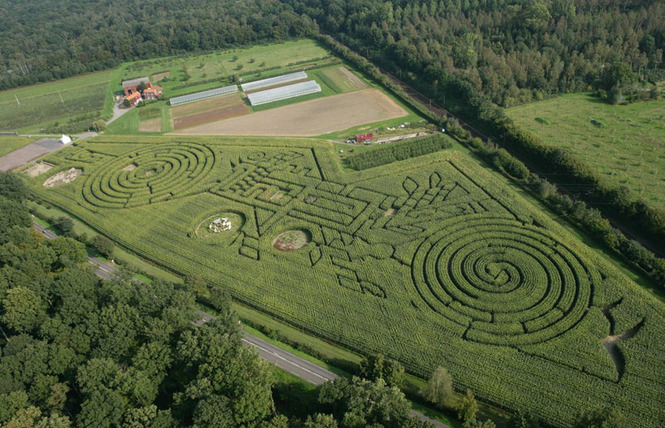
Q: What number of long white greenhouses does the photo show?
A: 3